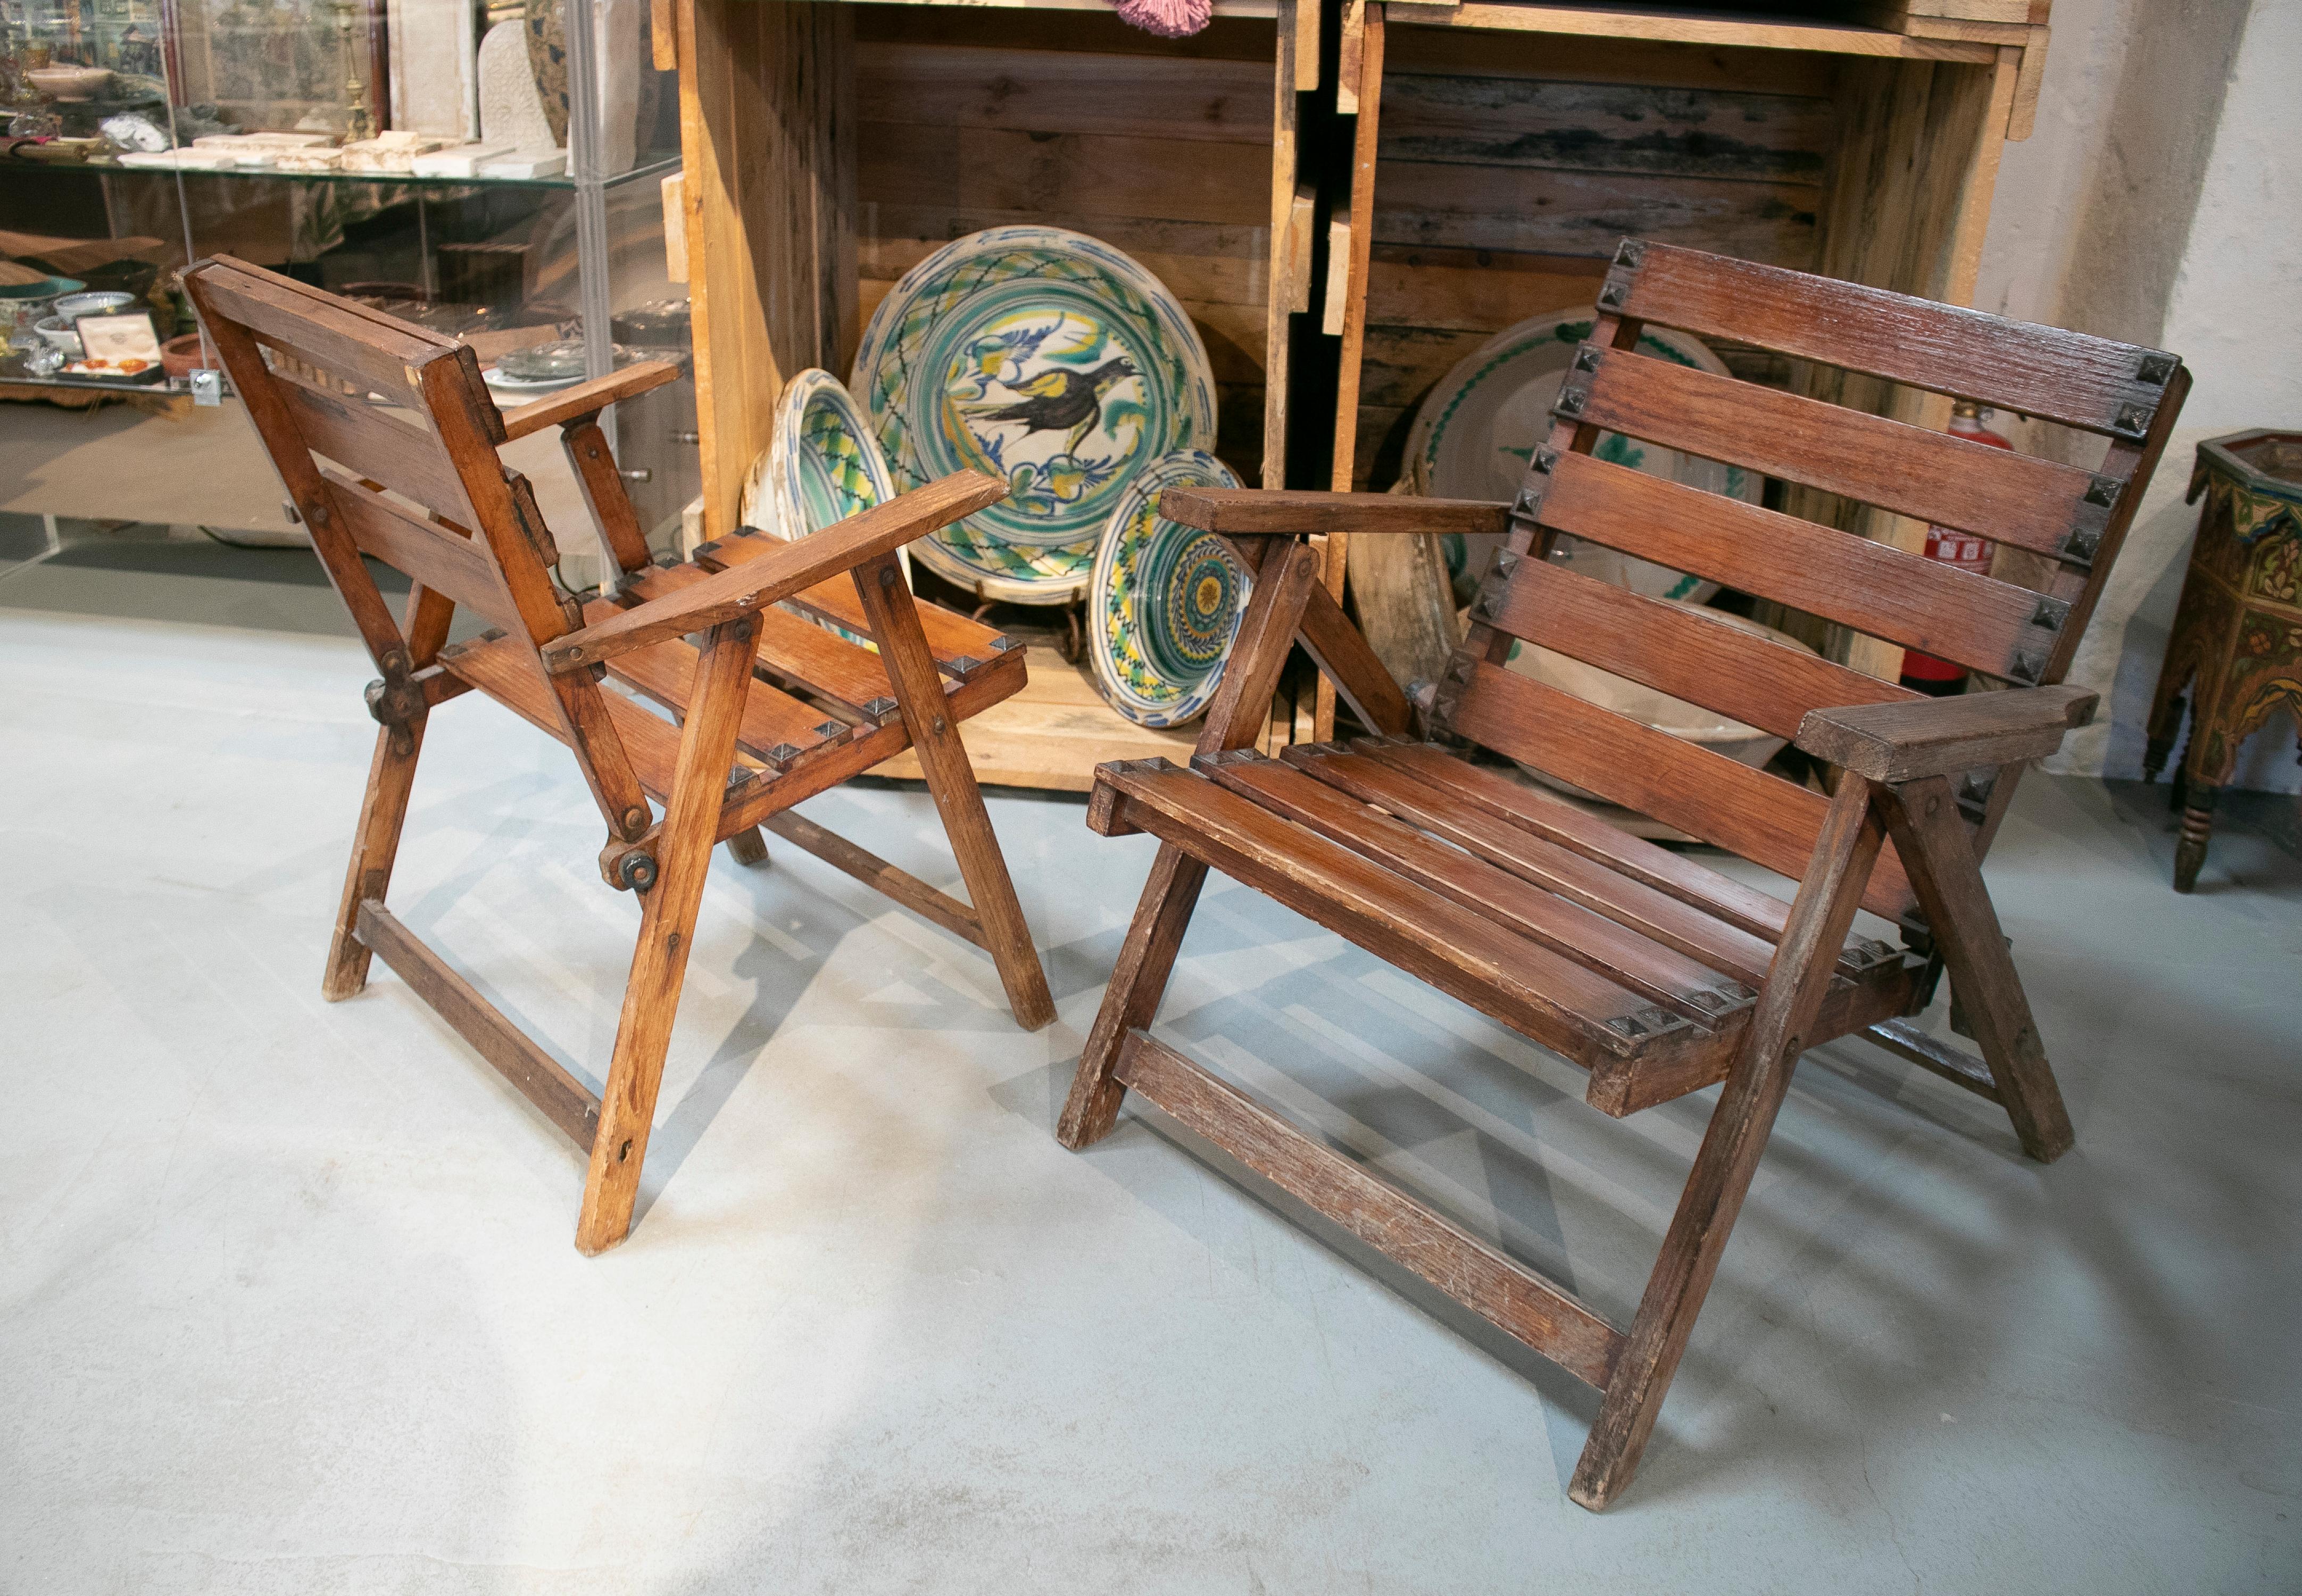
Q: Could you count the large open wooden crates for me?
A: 2